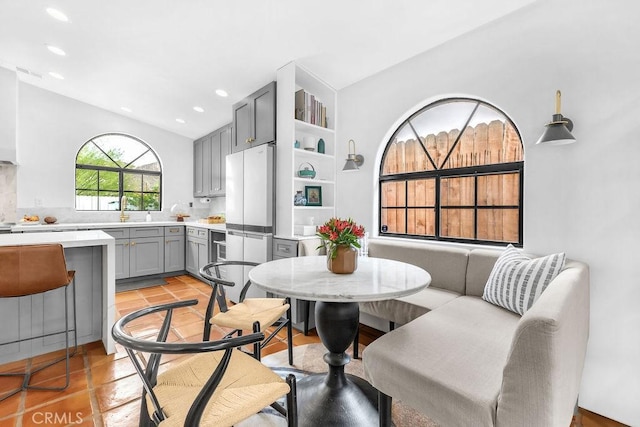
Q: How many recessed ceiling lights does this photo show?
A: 7